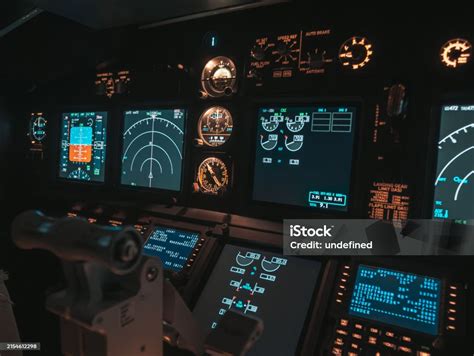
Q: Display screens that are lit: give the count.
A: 7